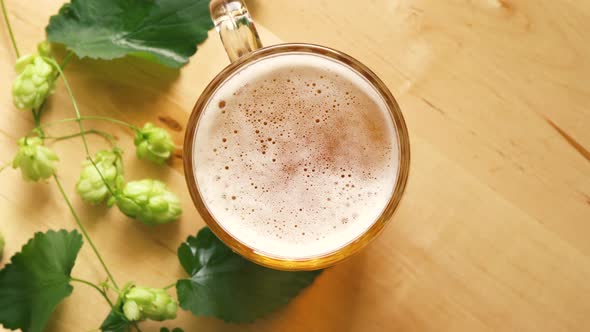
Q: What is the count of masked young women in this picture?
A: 0